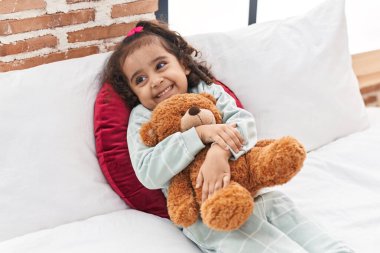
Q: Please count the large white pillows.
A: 2